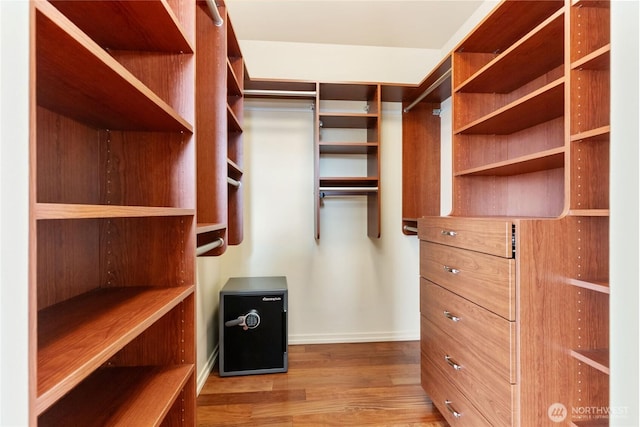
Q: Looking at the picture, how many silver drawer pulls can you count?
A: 5